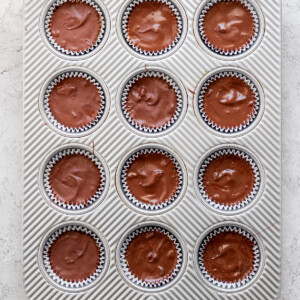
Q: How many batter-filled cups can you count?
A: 12